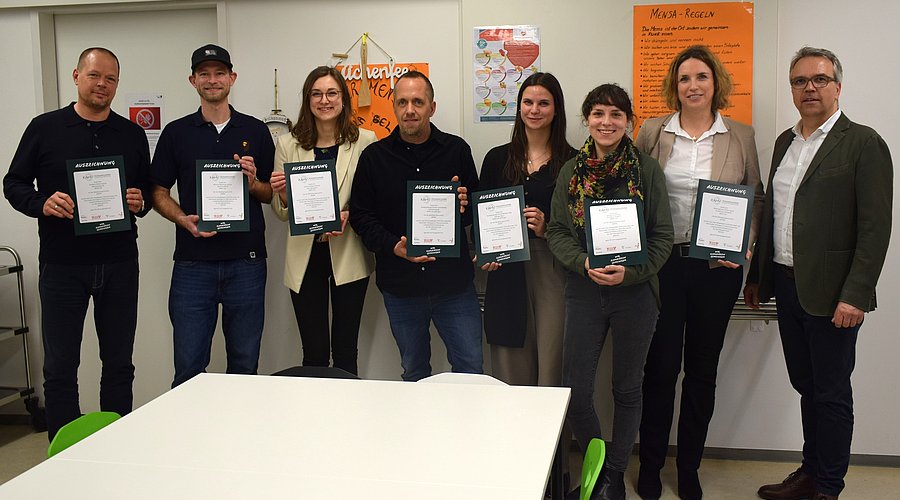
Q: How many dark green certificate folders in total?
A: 7